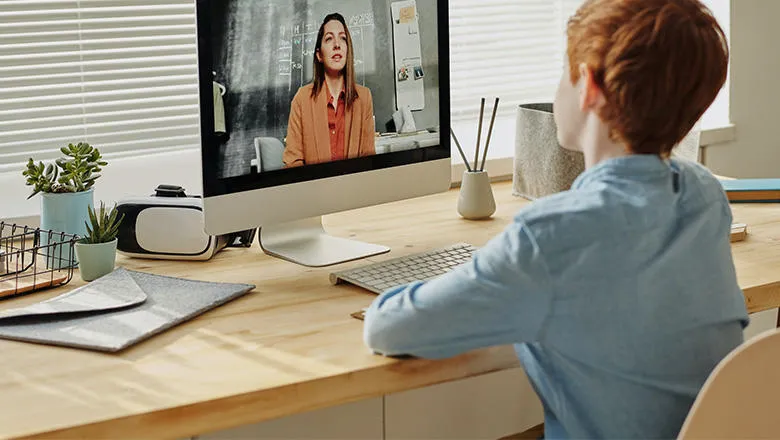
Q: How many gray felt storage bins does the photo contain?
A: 1